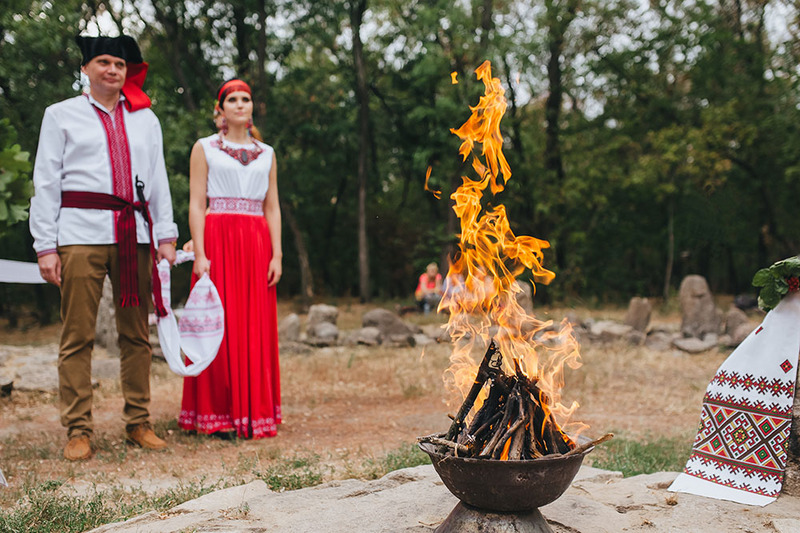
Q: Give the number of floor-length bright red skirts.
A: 1